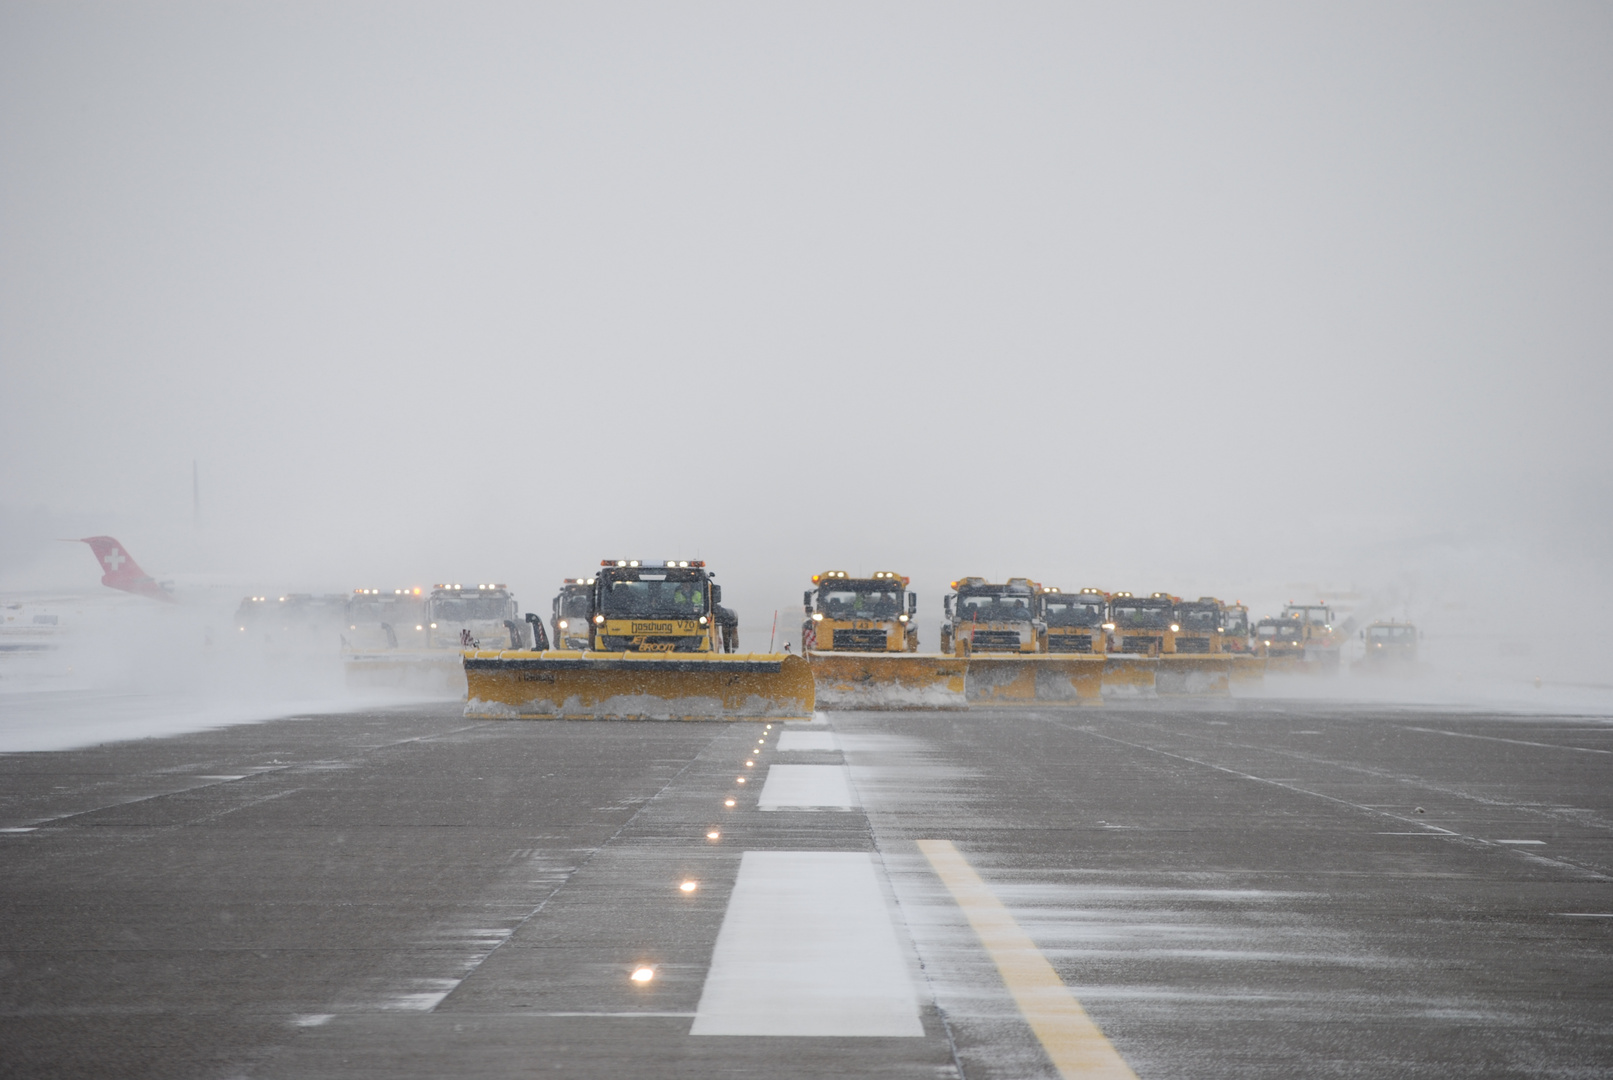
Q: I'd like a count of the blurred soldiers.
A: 0